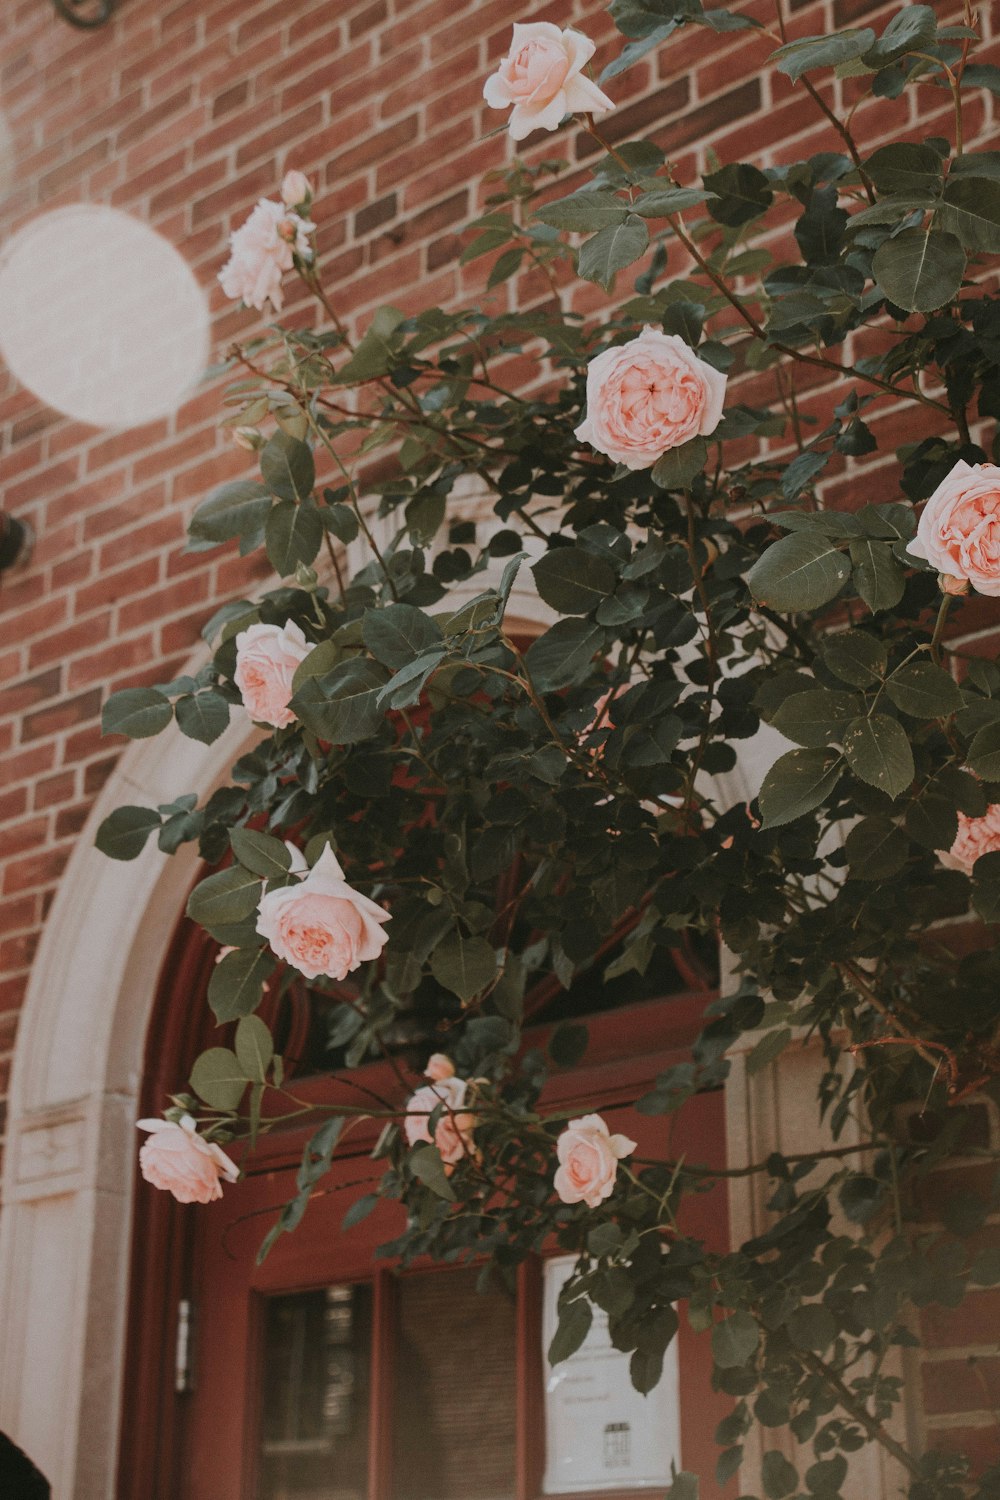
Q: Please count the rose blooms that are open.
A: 10